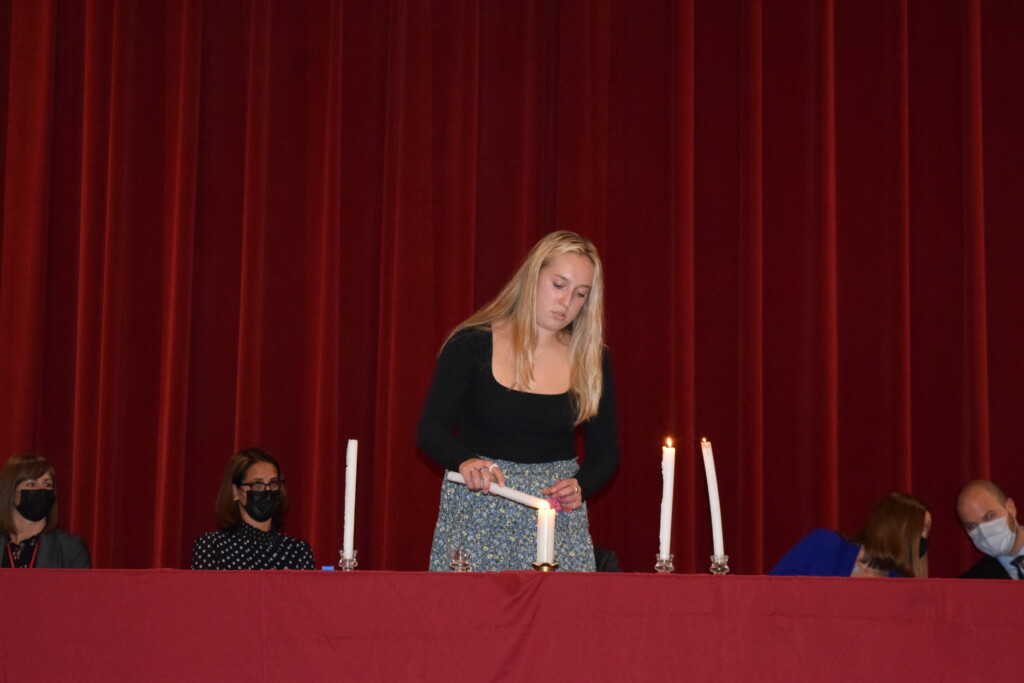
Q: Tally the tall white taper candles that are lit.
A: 2